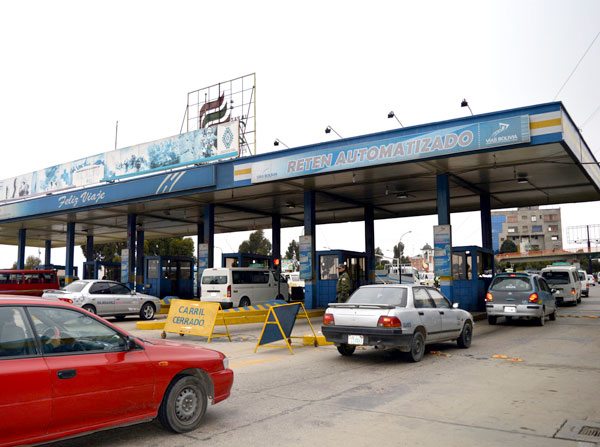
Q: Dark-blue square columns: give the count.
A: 13